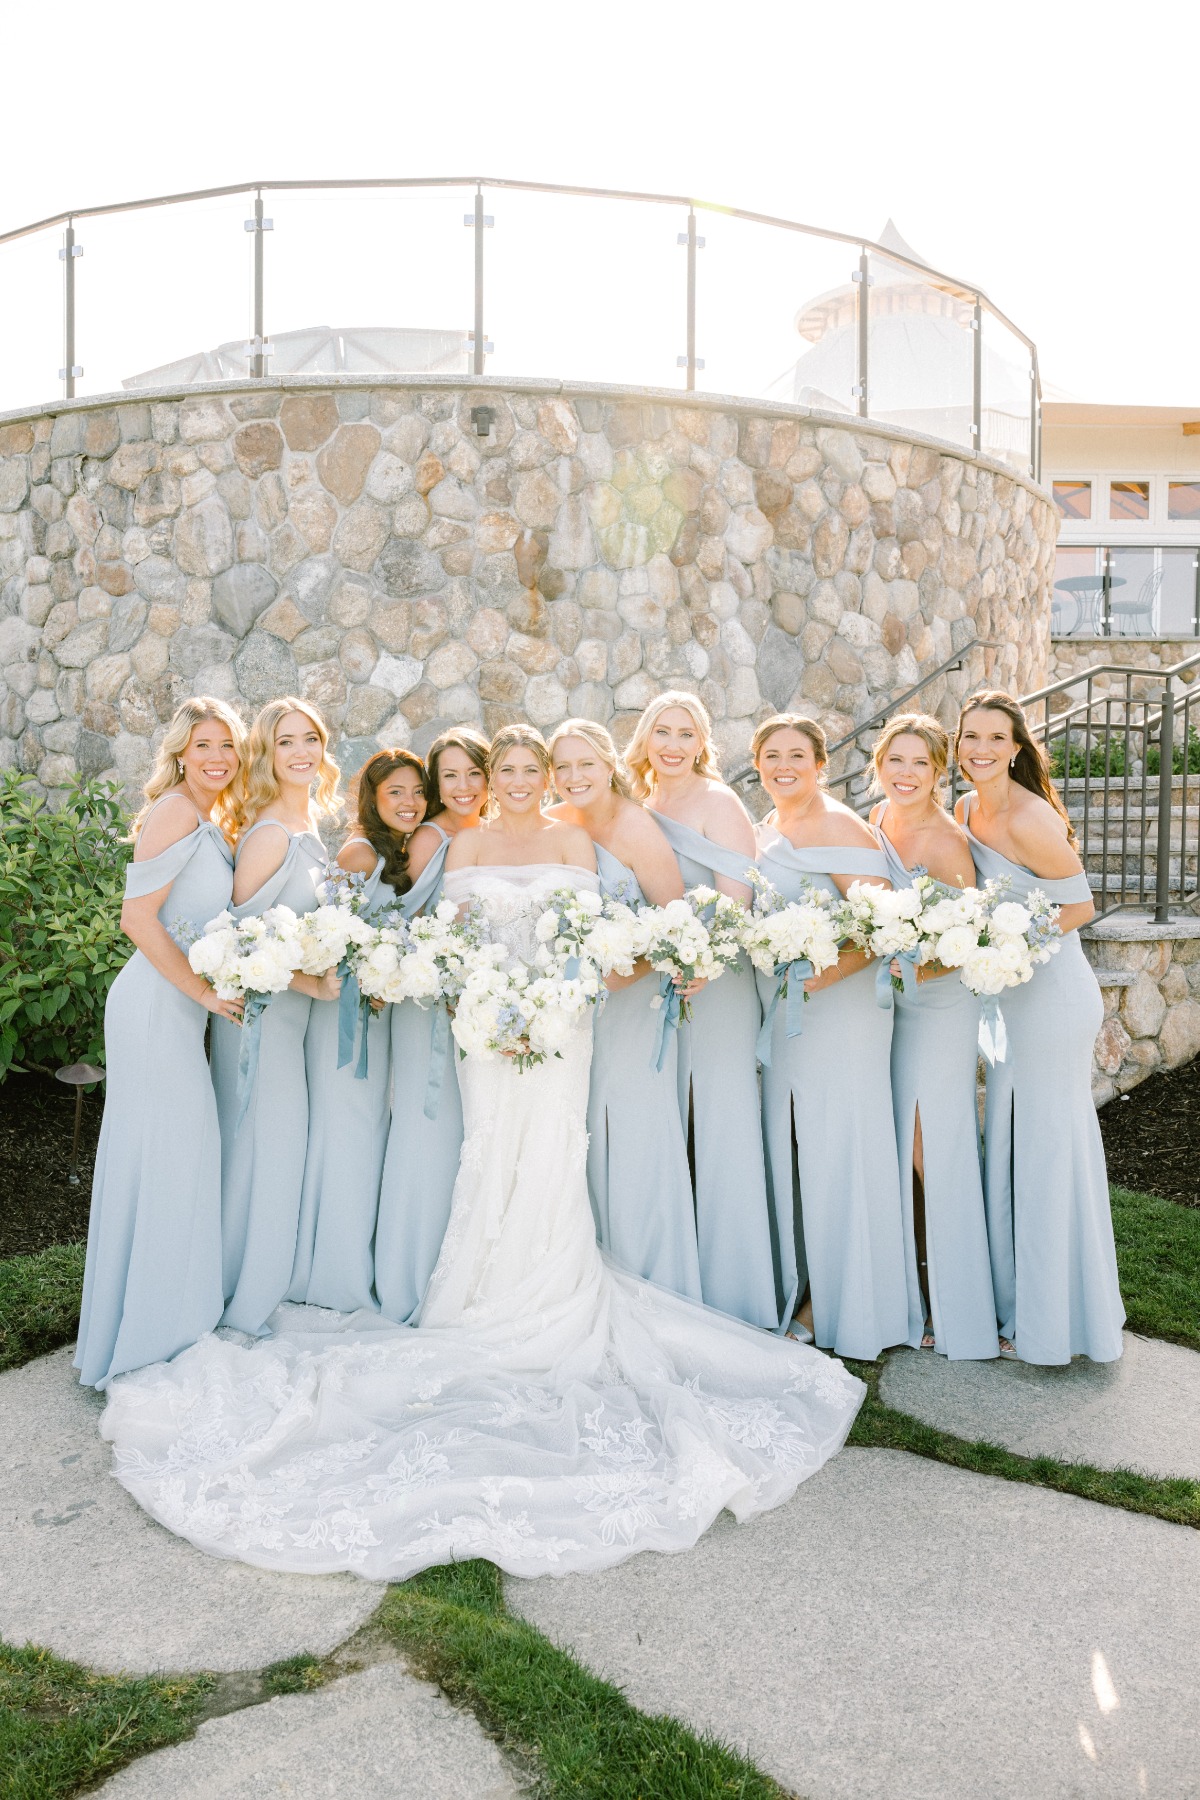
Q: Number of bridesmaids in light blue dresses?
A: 9